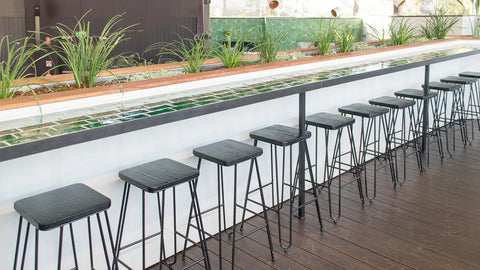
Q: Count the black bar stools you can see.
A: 11